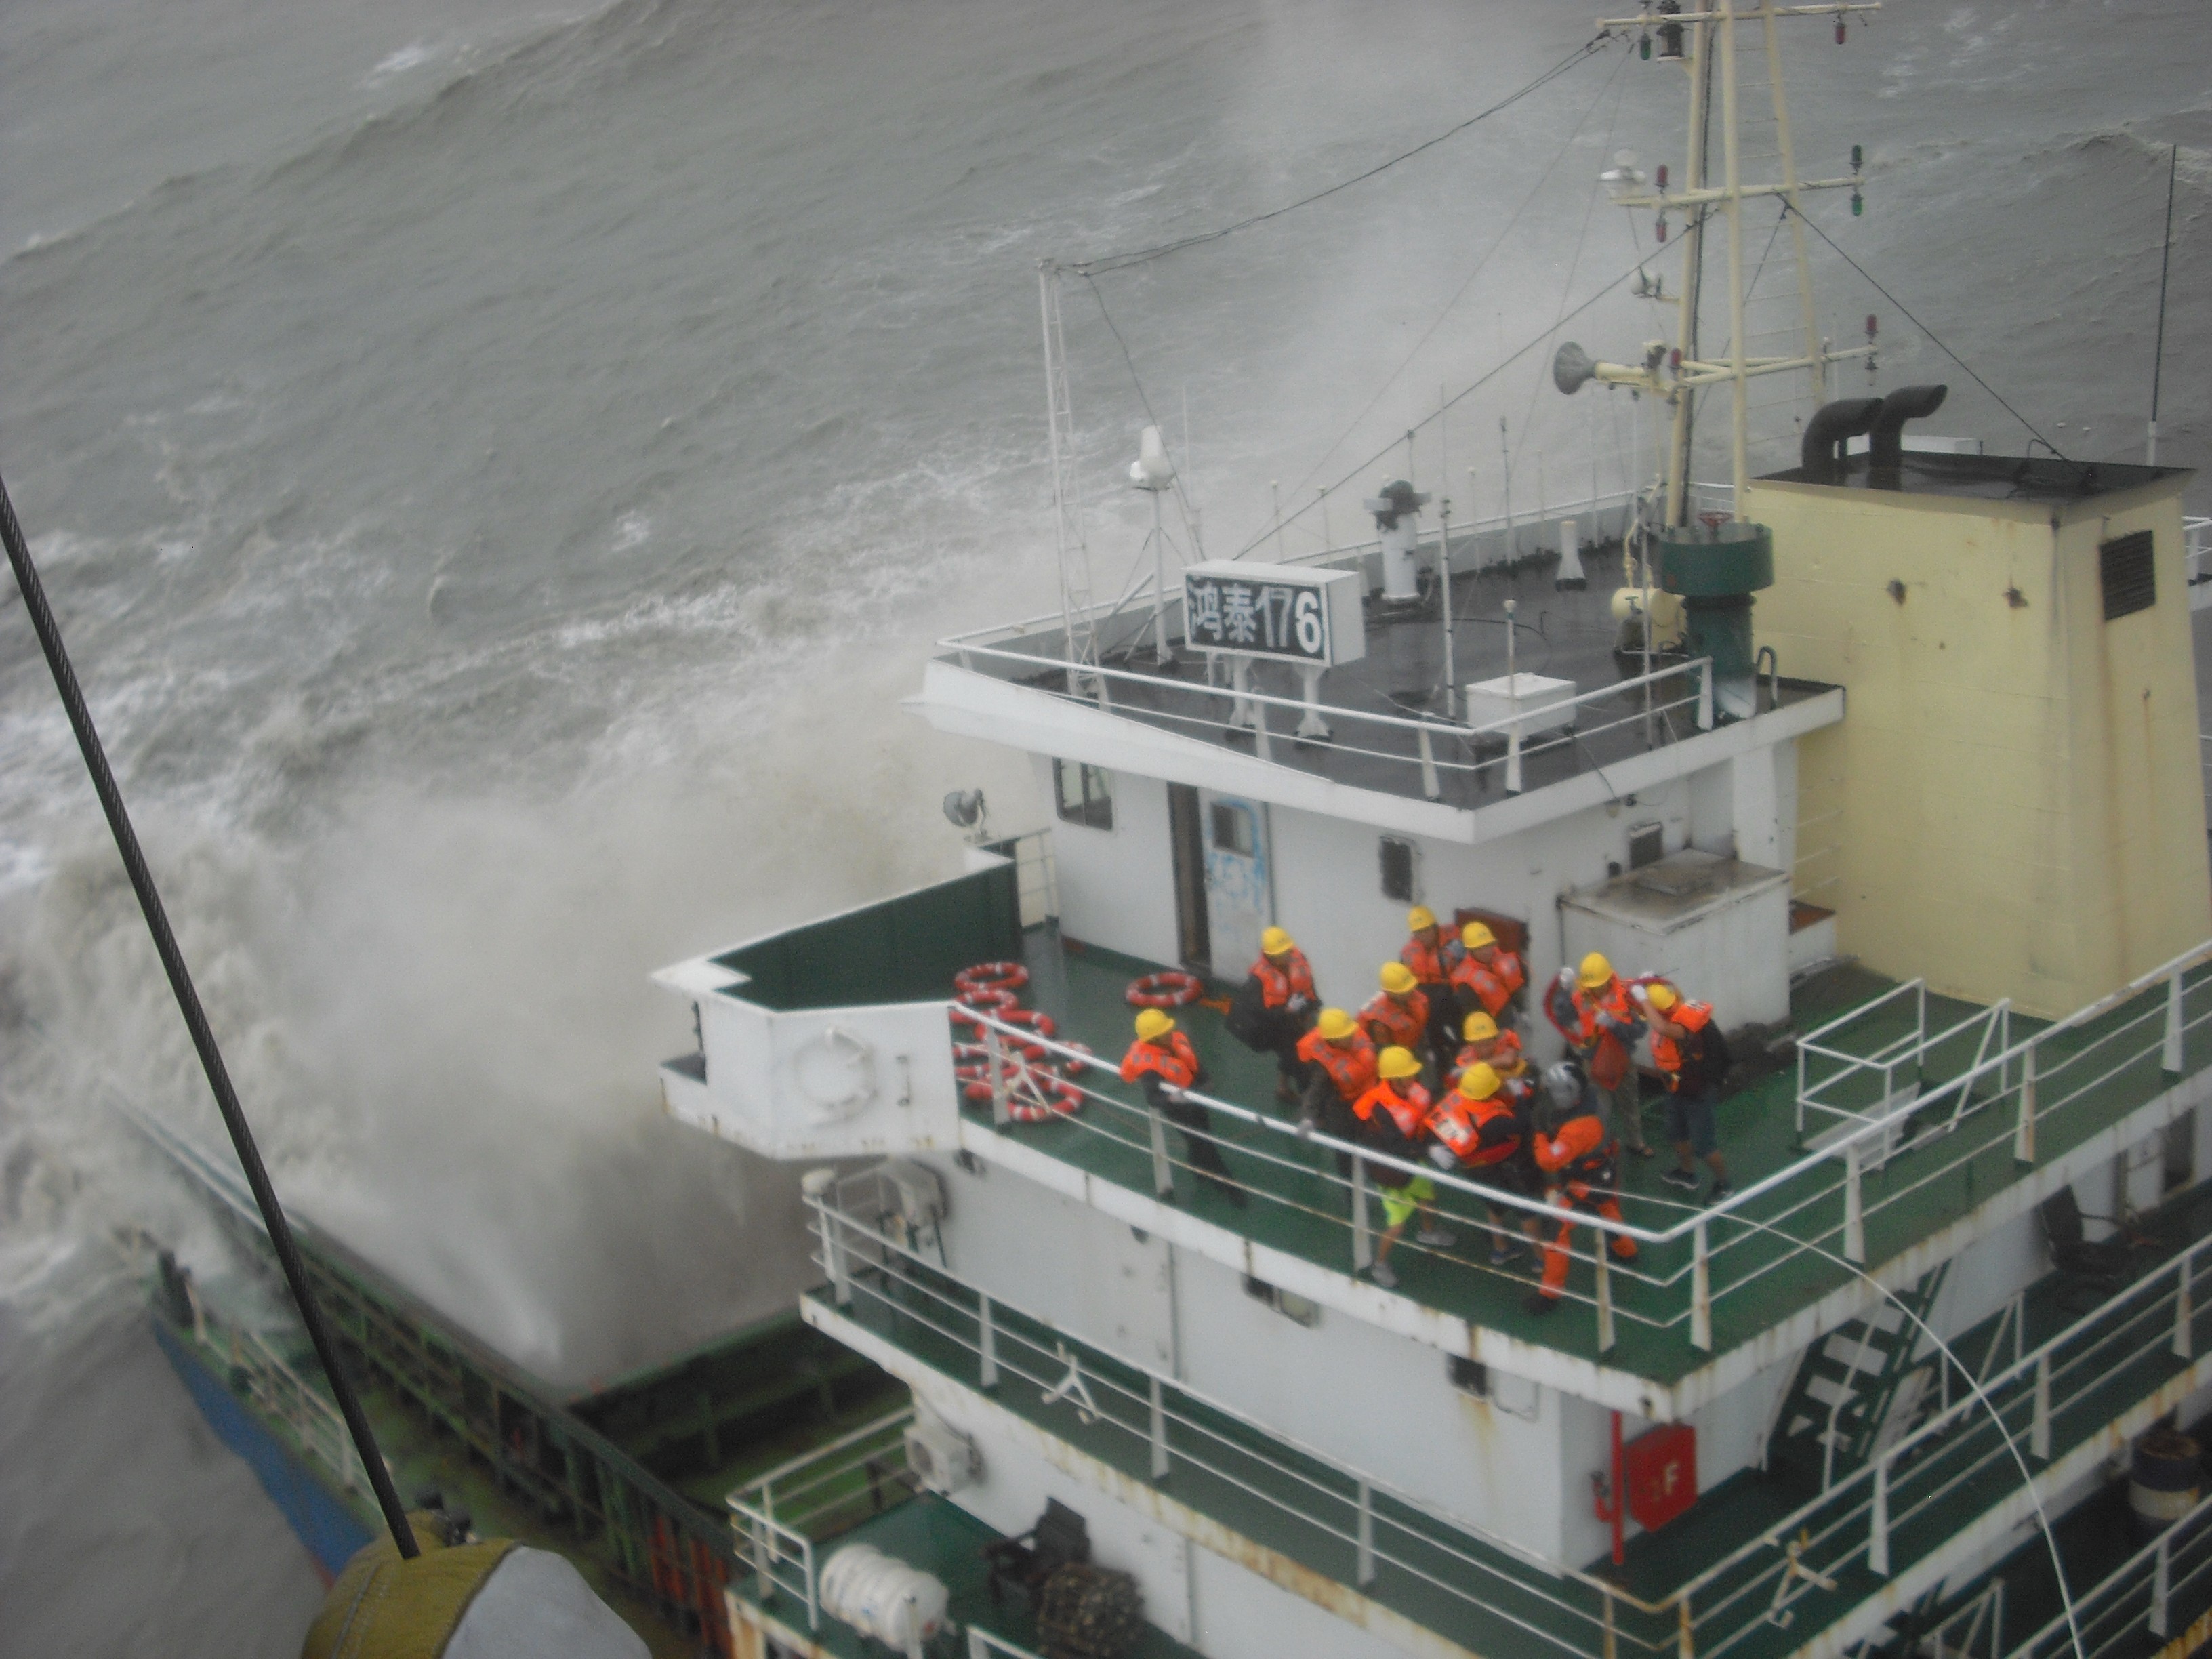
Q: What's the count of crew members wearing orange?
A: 12